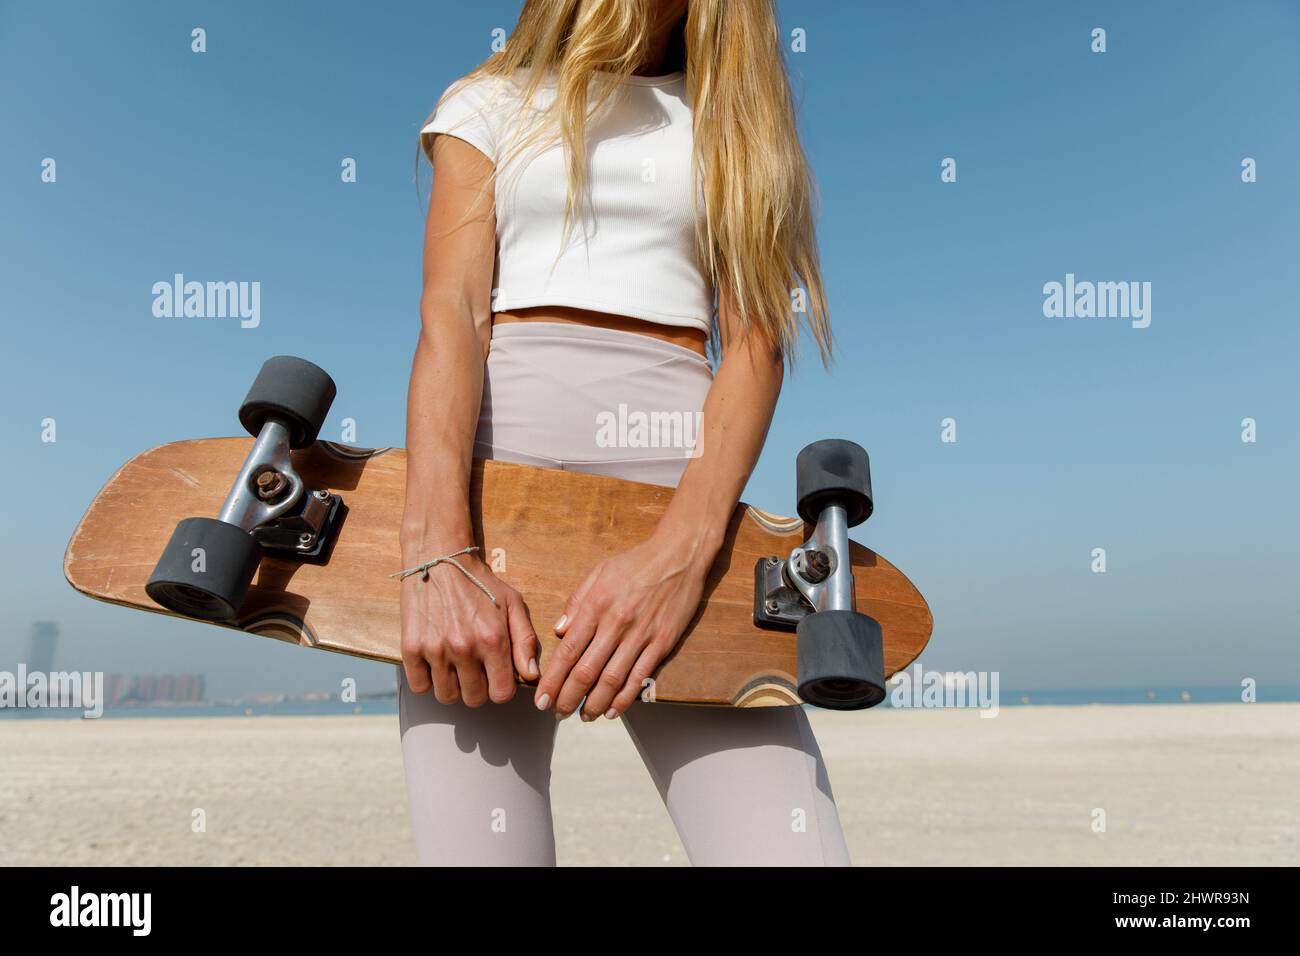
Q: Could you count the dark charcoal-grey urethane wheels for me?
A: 4